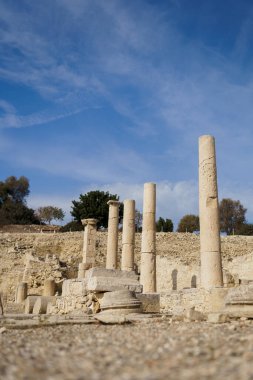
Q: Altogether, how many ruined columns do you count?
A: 5